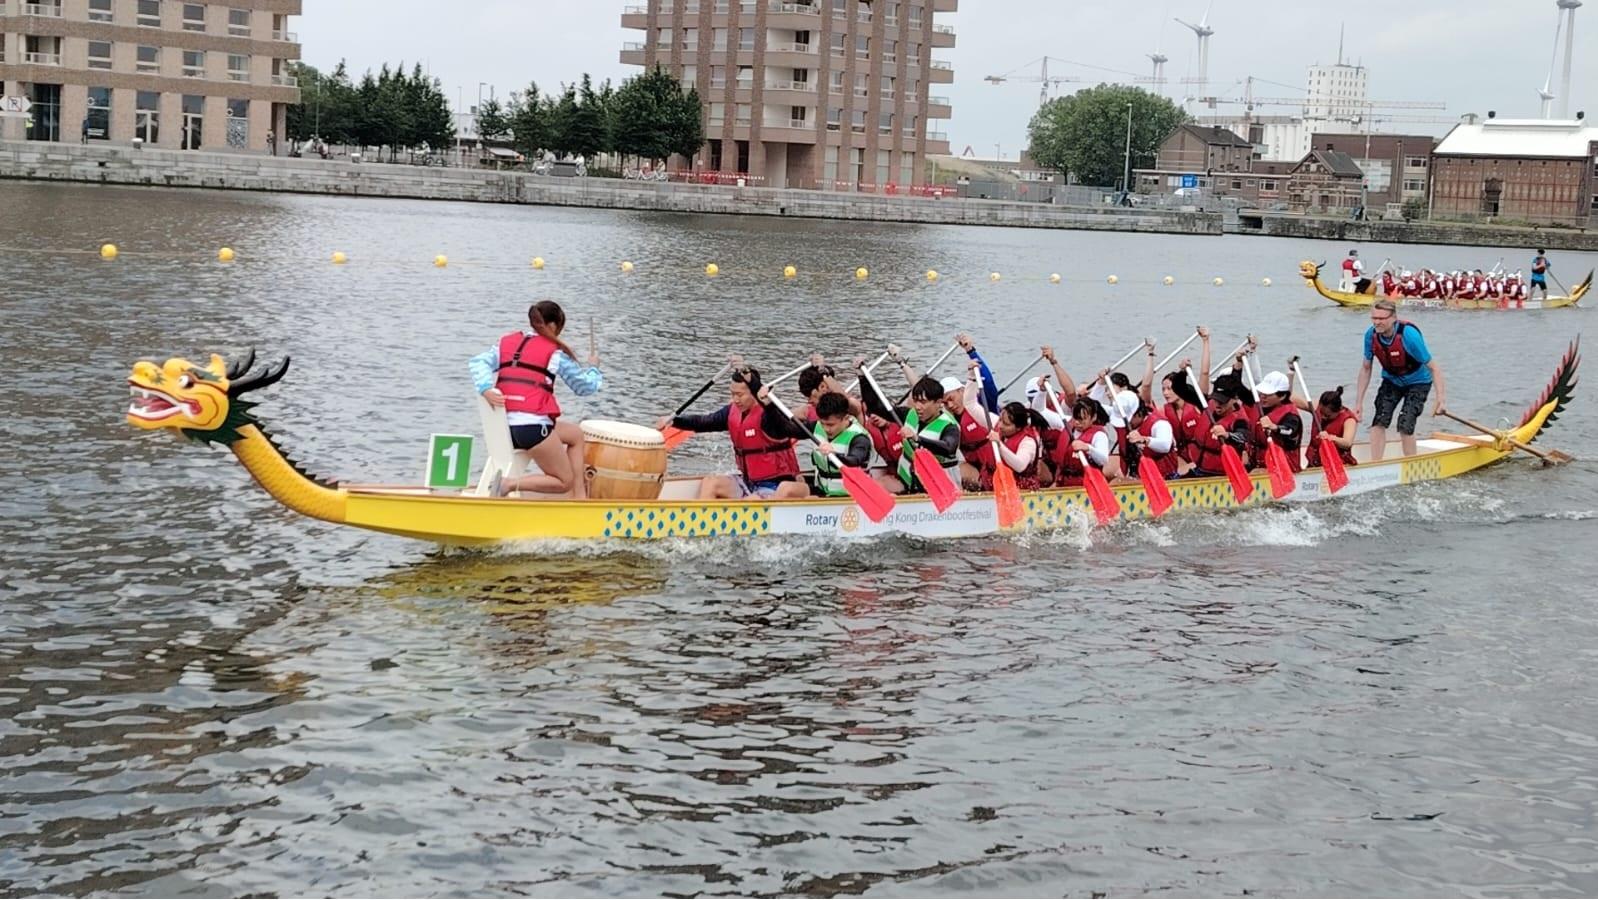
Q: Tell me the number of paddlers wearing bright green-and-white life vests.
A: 2